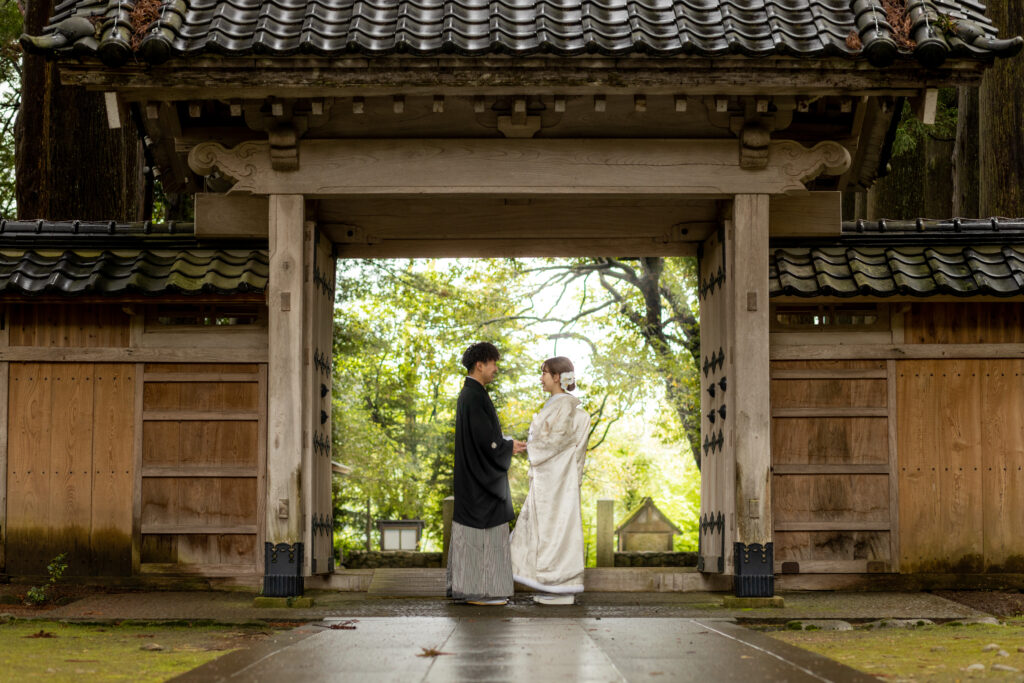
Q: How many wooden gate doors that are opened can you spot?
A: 2